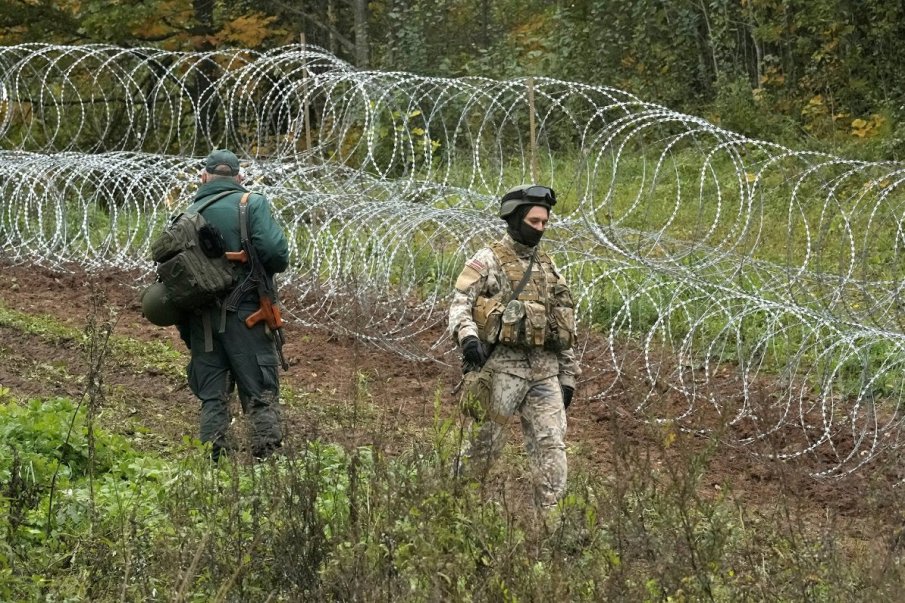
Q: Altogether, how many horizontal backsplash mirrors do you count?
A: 0